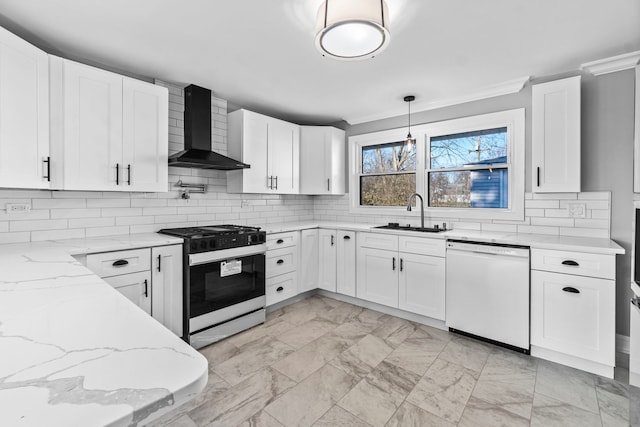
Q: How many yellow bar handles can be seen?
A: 0